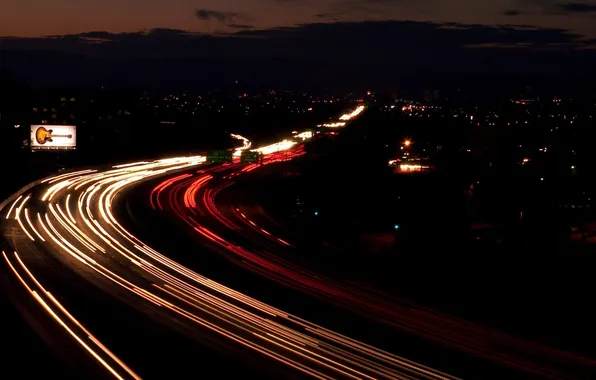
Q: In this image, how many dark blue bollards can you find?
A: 0